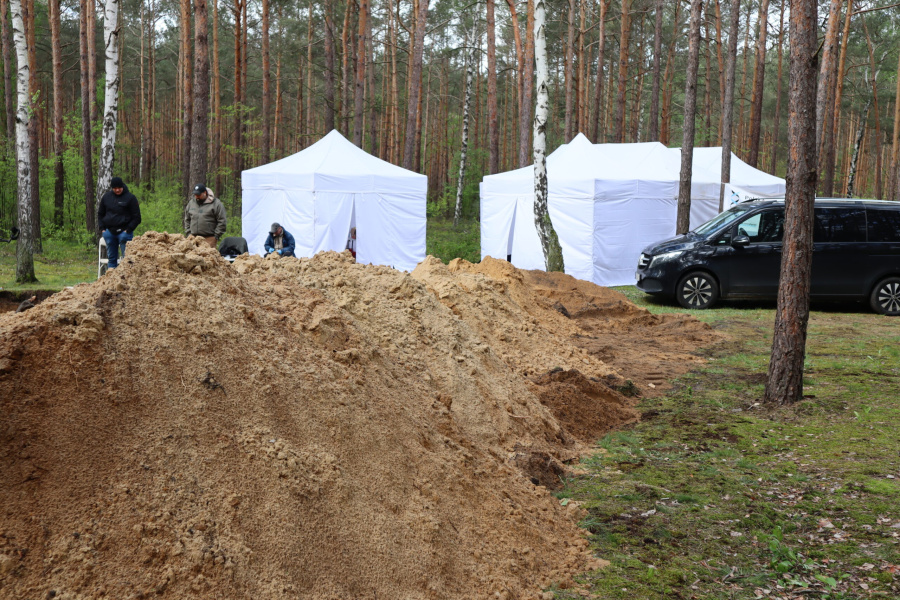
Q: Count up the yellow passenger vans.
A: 0